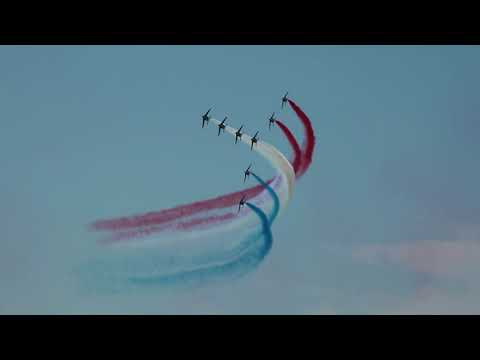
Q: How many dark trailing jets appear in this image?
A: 8